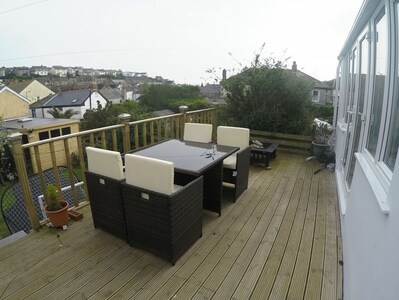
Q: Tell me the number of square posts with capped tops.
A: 3